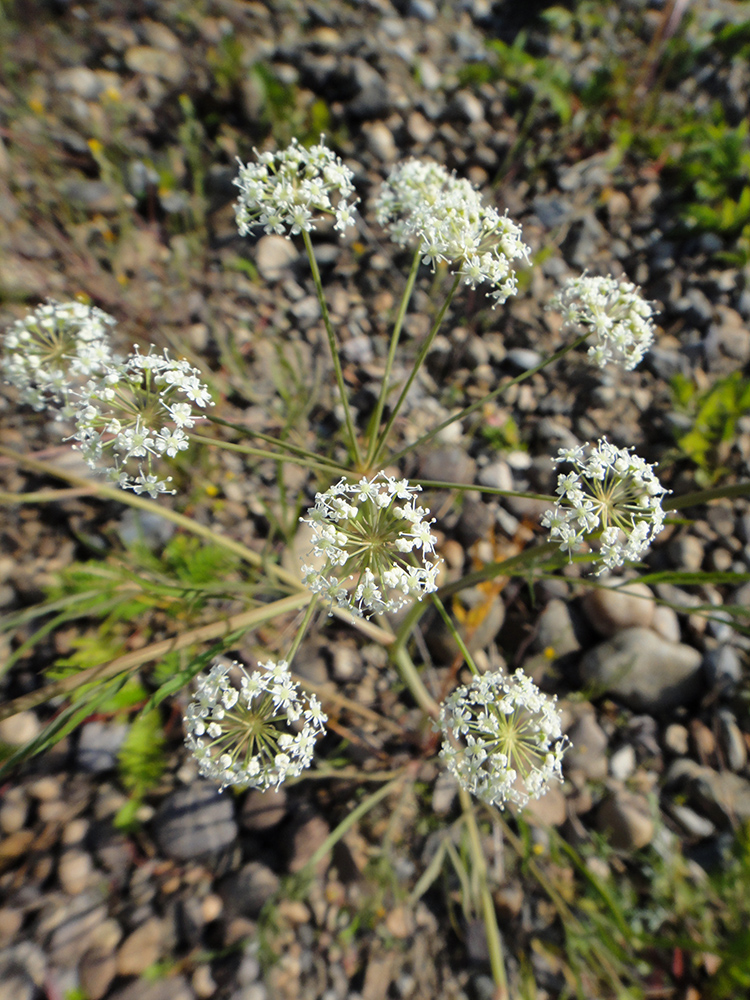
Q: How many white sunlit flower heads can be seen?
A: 10